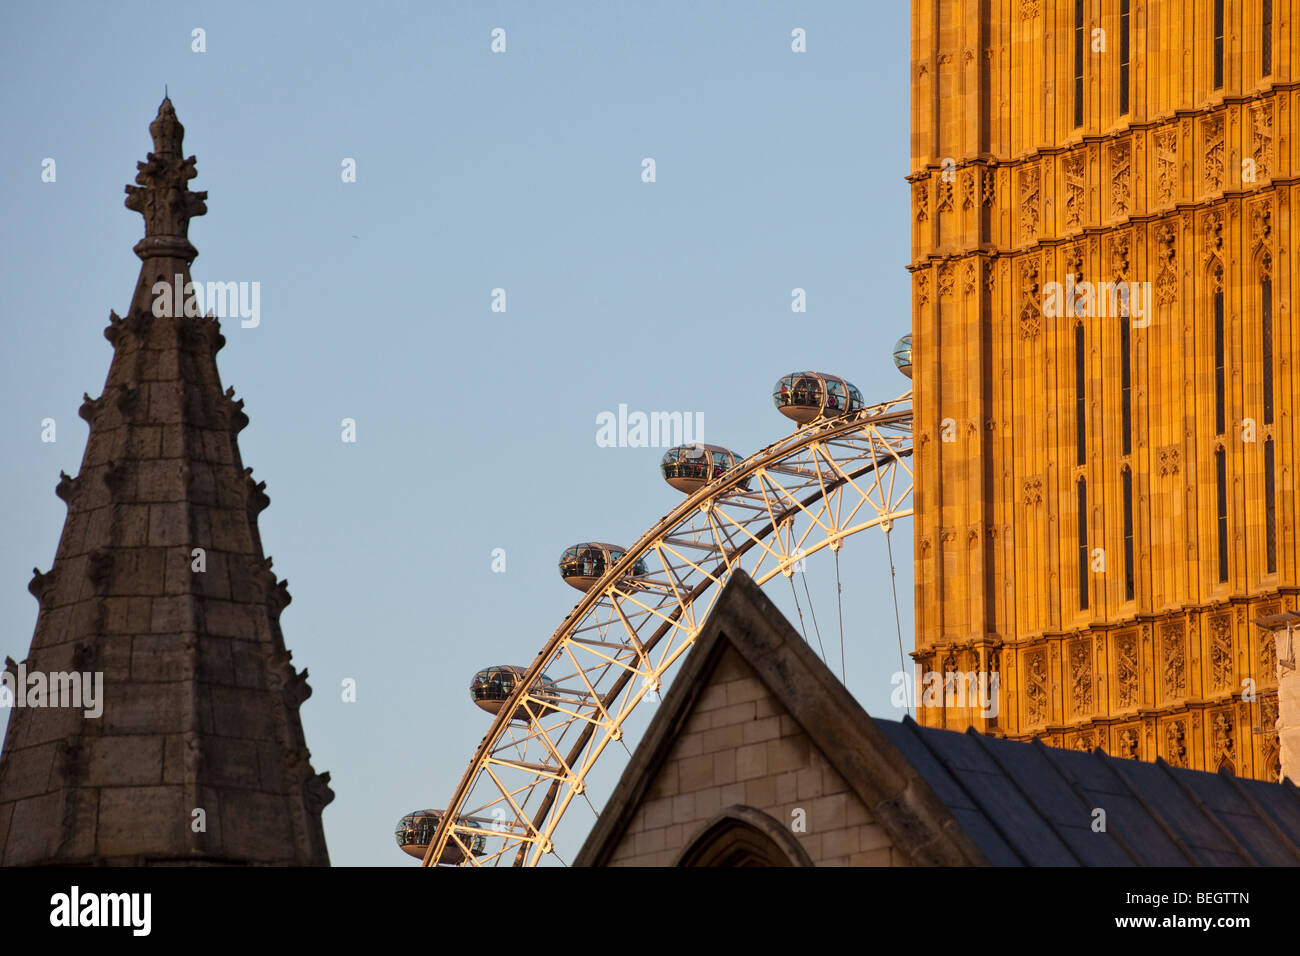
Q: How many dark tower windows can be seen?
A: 12